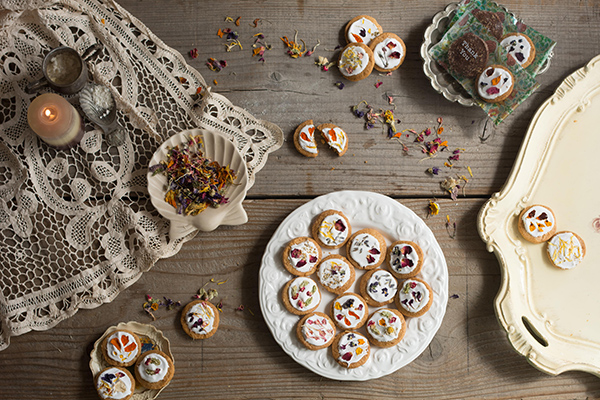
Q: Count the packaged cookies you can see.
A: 4